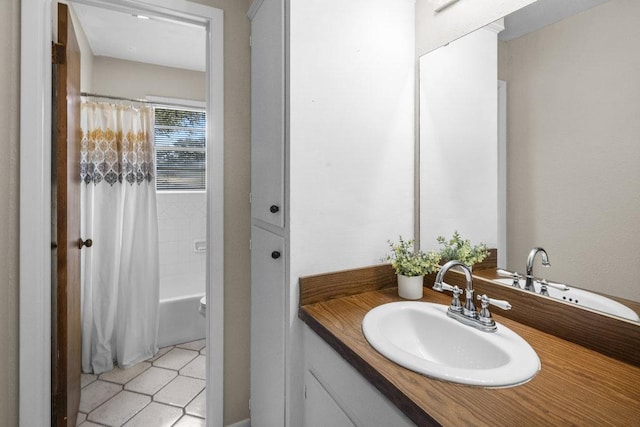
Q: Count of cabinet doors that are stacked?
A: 2